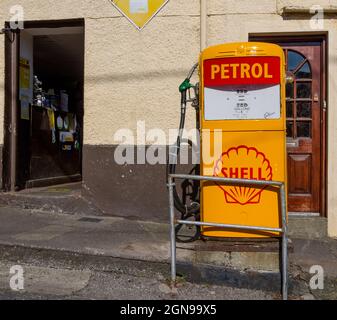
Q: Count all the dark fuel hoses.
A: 1